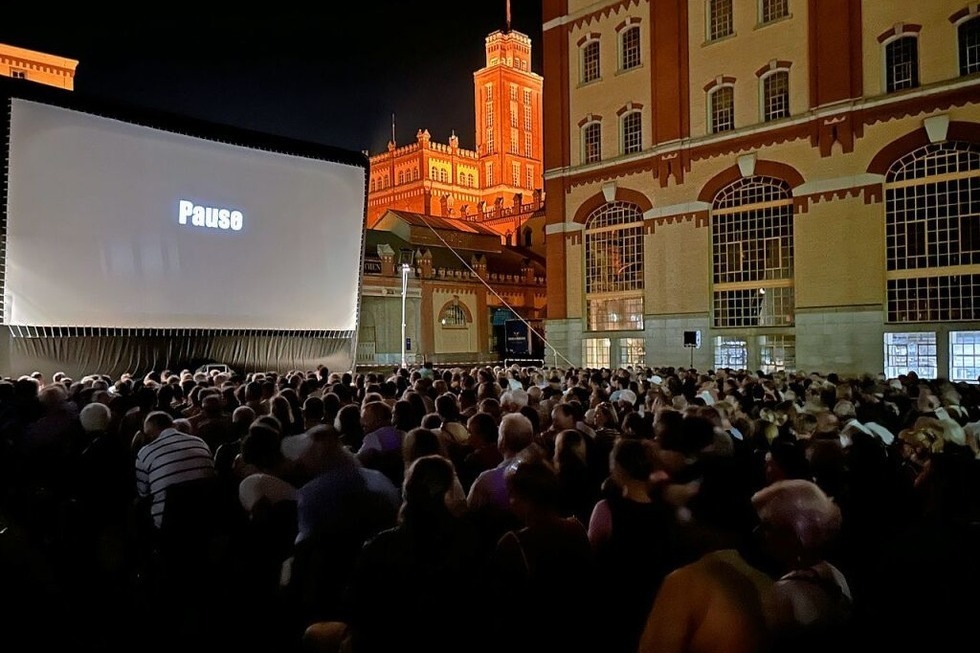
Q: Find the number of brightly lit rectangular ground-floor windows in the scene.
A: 6